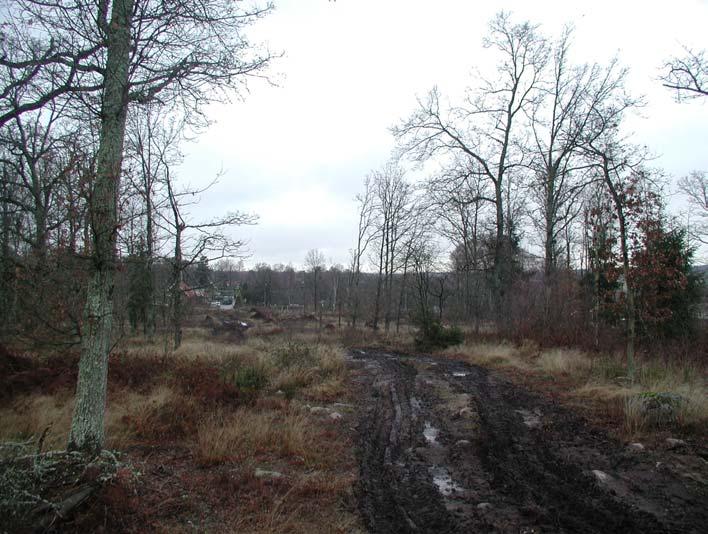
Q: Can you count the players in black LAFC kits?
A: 0